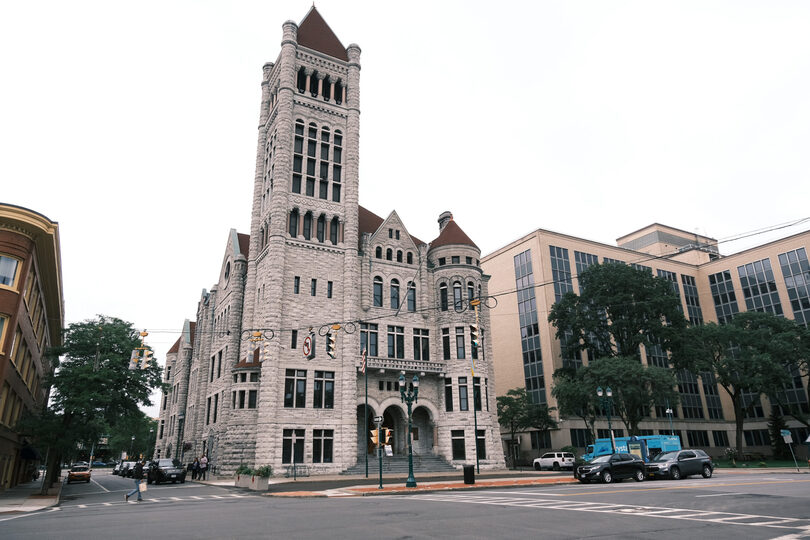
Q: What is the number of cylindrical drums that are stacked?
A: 0